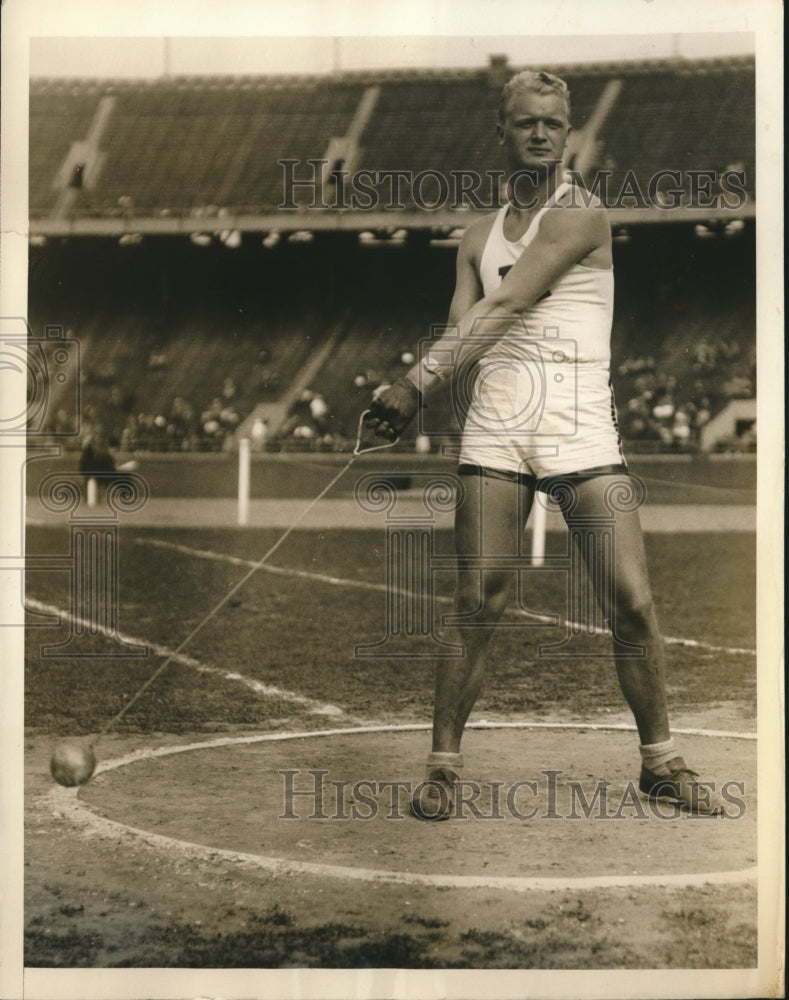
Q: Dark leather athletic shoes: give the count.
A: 2